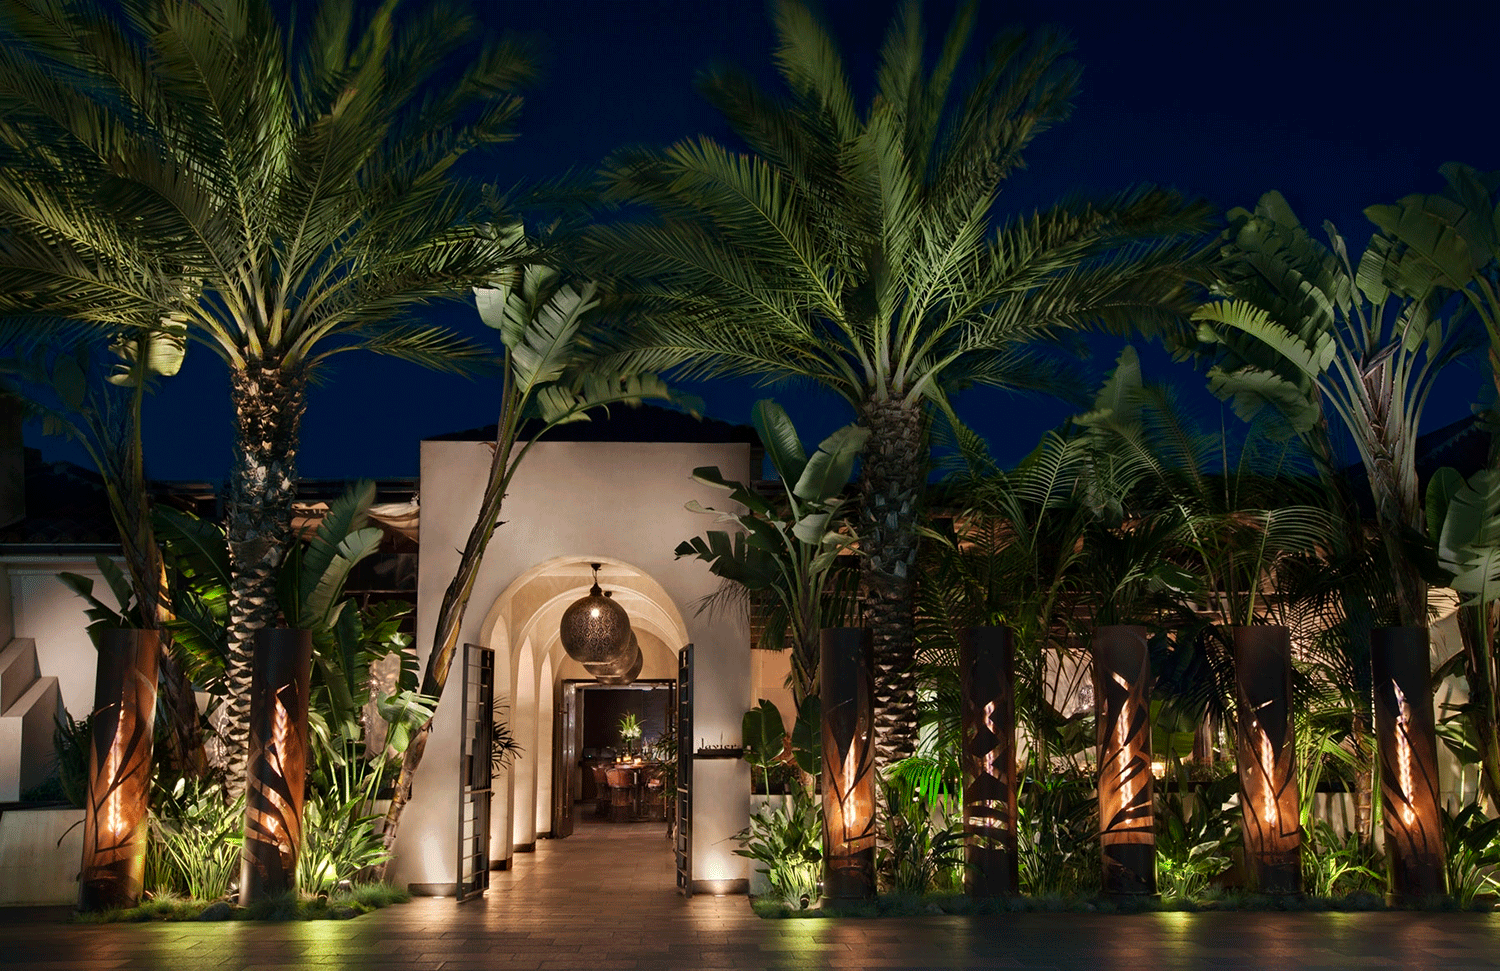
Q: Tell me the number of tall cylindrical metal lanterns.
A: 7